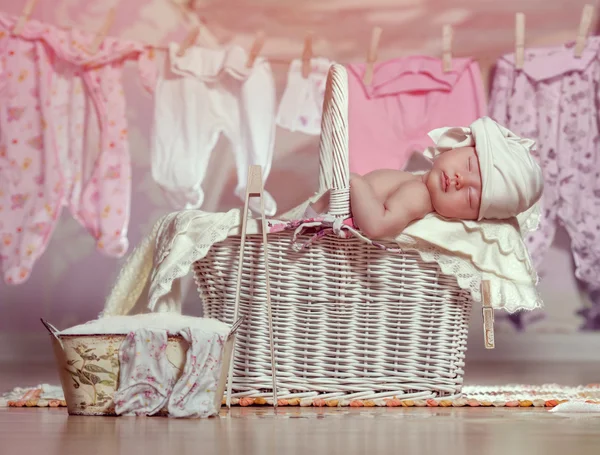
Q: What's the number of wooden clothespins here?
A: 10